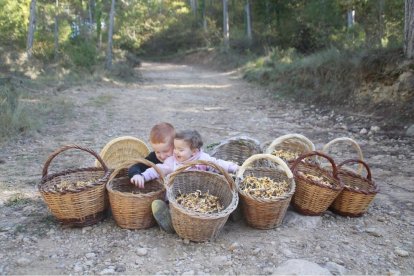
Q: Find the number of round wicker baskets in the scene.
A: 10